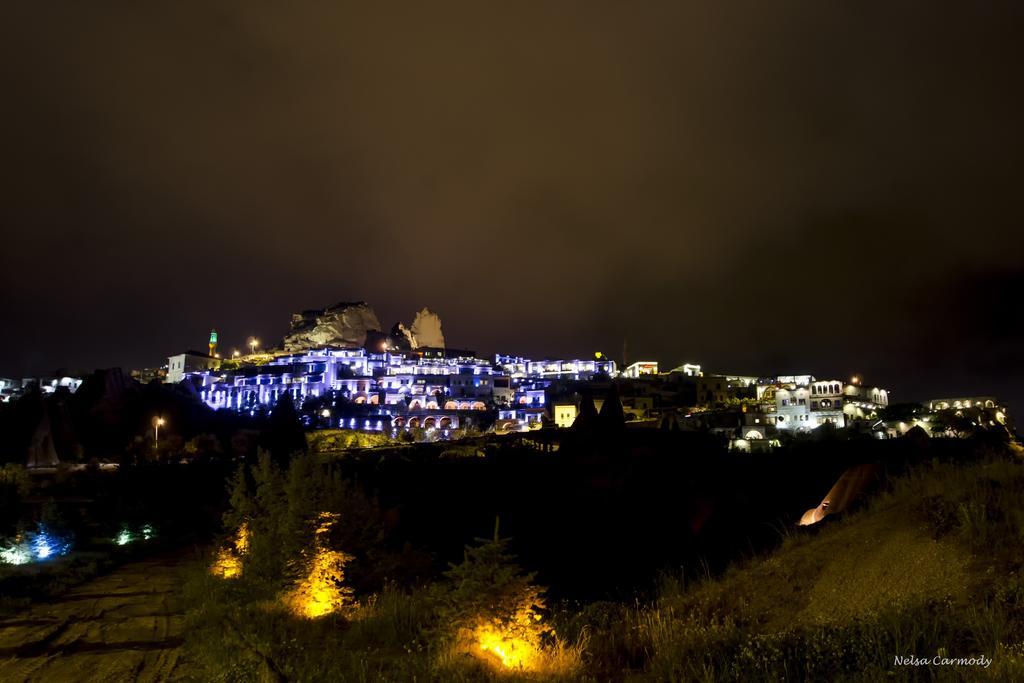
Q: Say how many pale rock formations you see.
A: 2